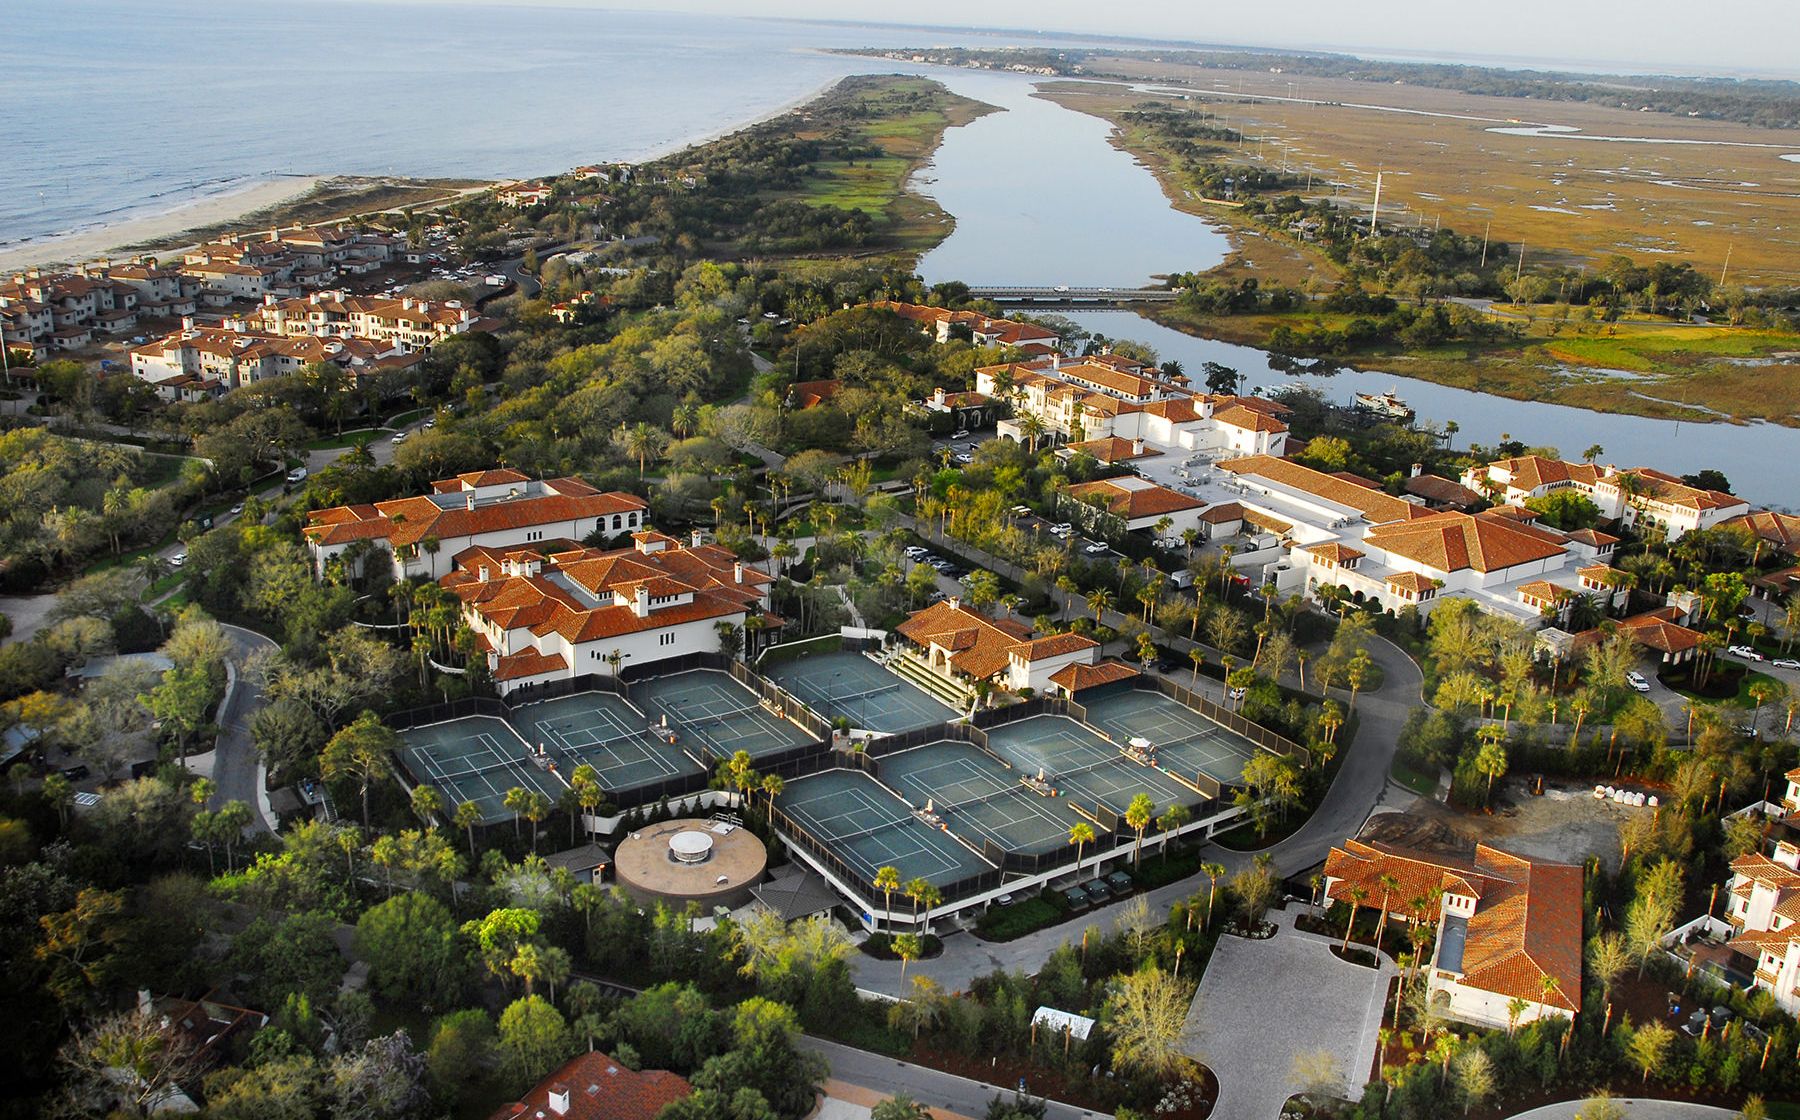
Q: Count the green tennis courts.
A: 8